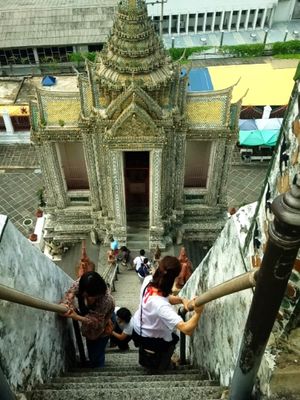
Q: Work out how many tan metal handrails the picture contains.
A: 2